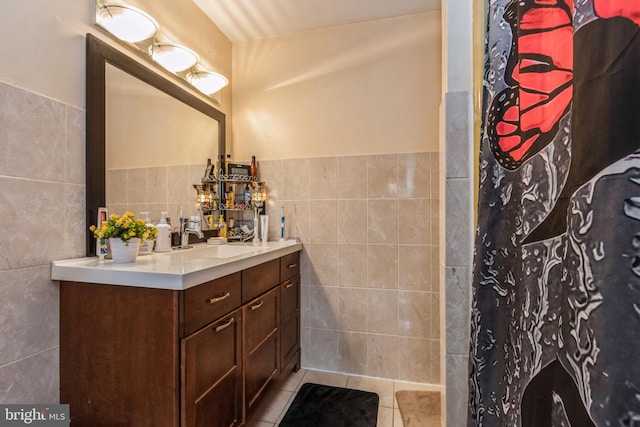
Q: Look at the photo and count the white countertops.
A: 1